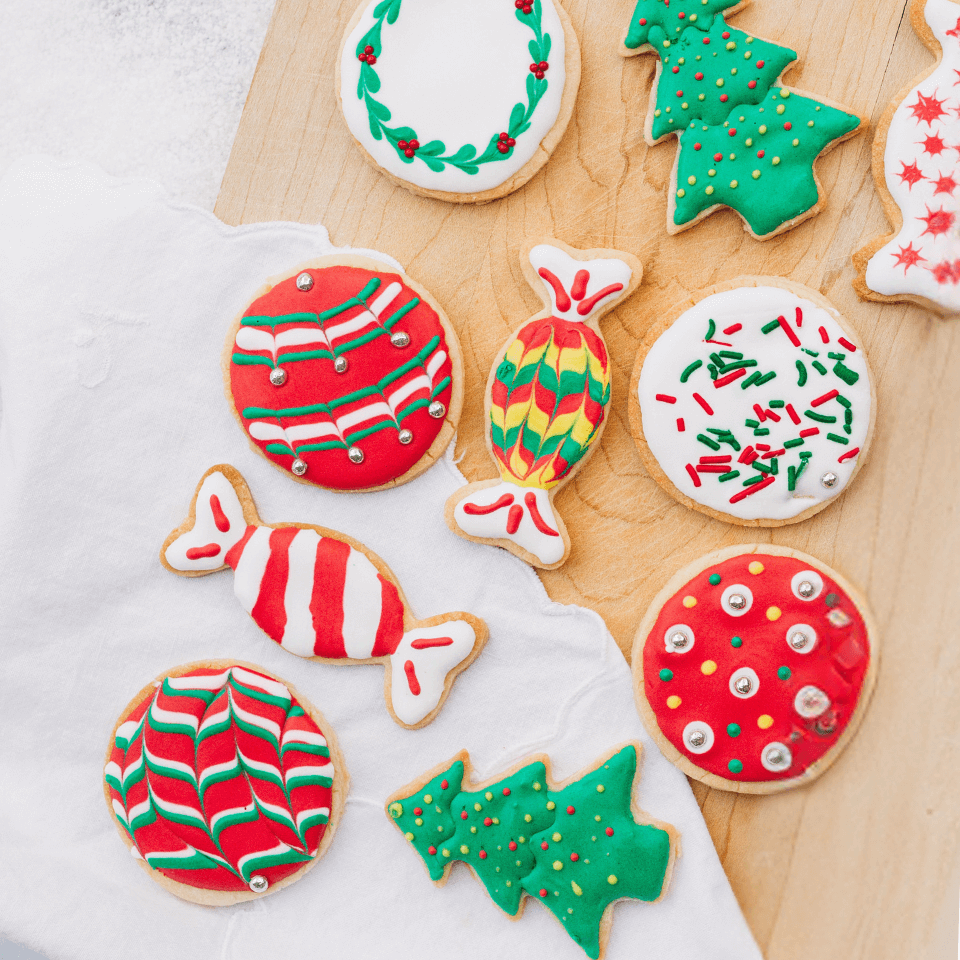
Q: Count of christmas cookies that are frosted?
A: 10